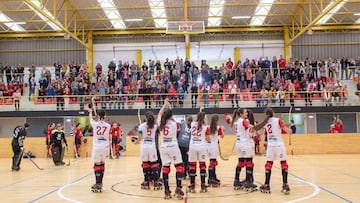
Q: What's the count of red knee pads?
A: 12